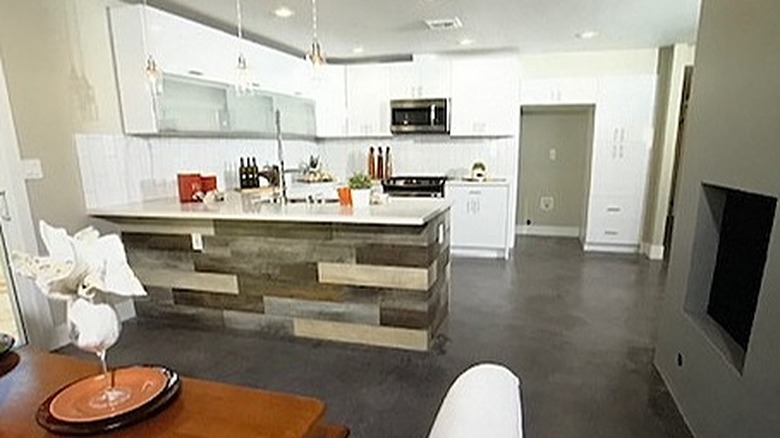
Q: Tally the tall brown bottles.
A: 3